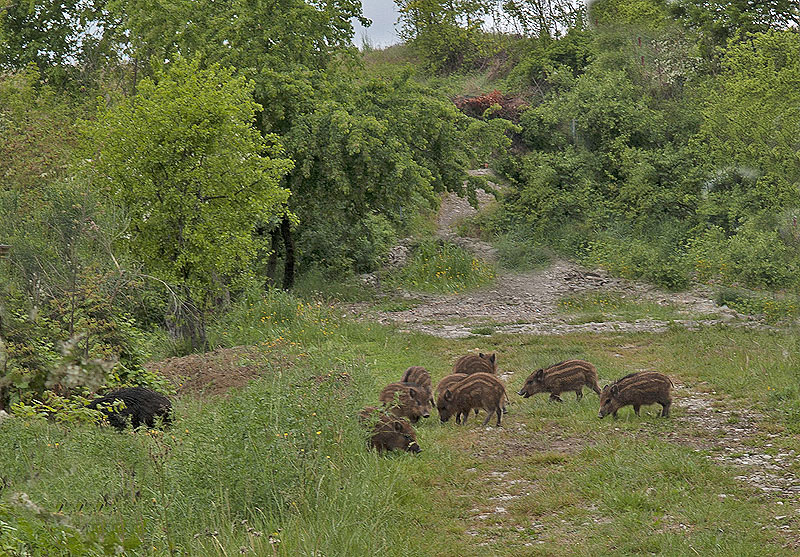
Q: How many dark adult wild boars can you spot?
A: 1